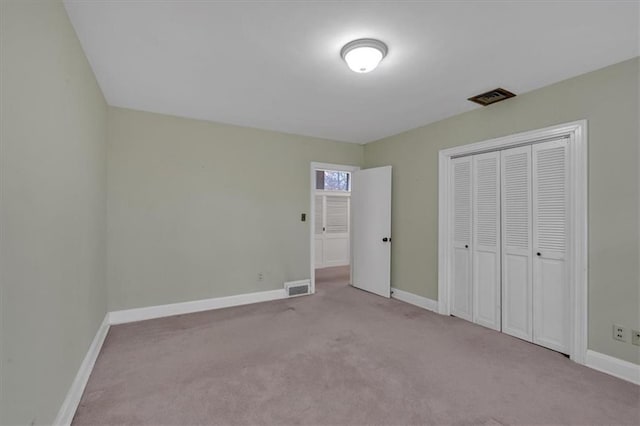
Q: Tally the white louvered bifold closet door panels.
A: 4